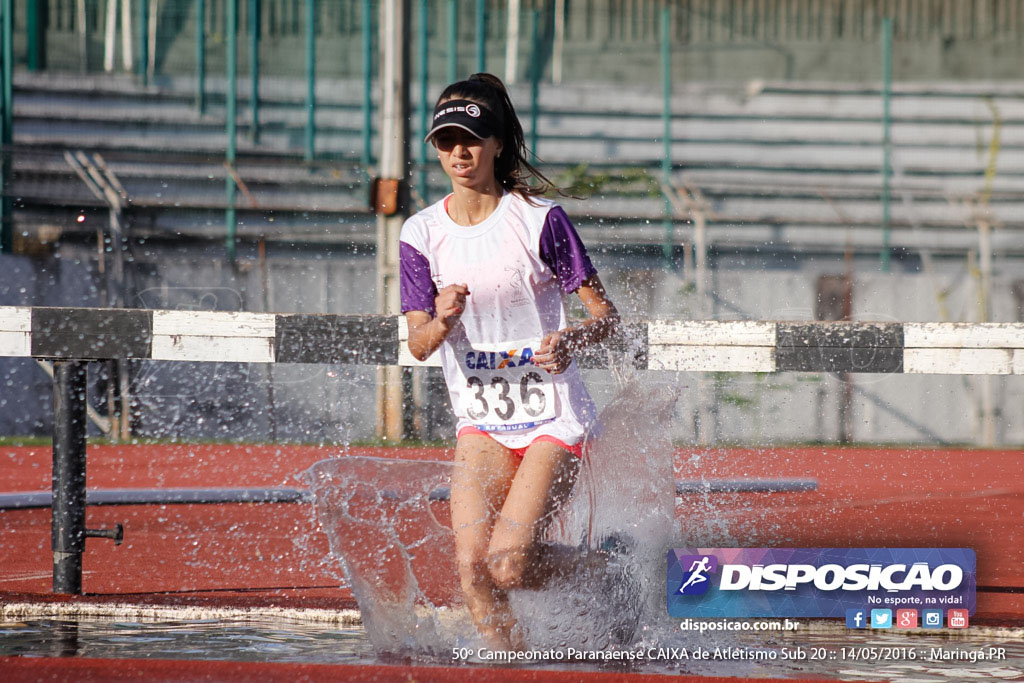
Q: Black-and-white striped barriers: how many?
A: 1